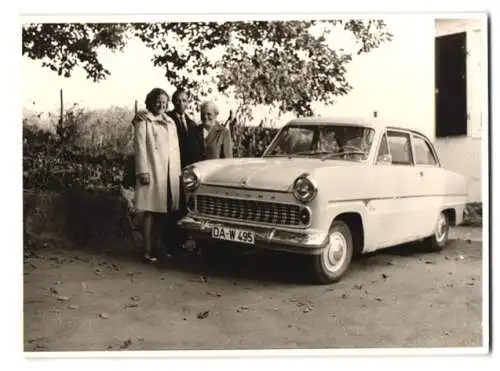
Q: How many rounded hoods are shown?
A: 1